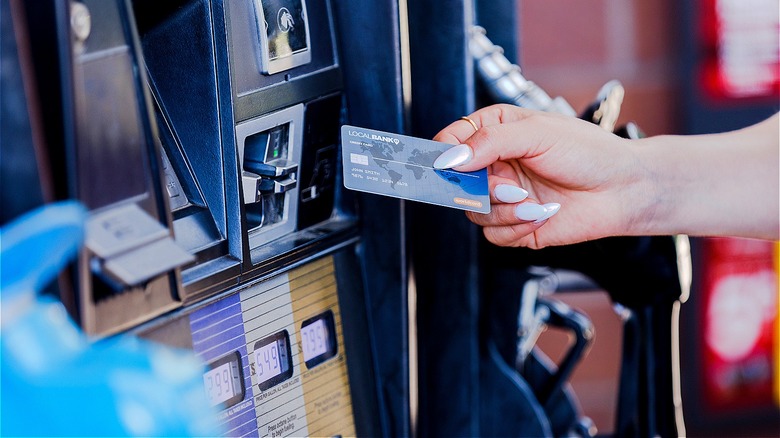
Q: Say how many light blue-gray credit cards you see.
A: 1